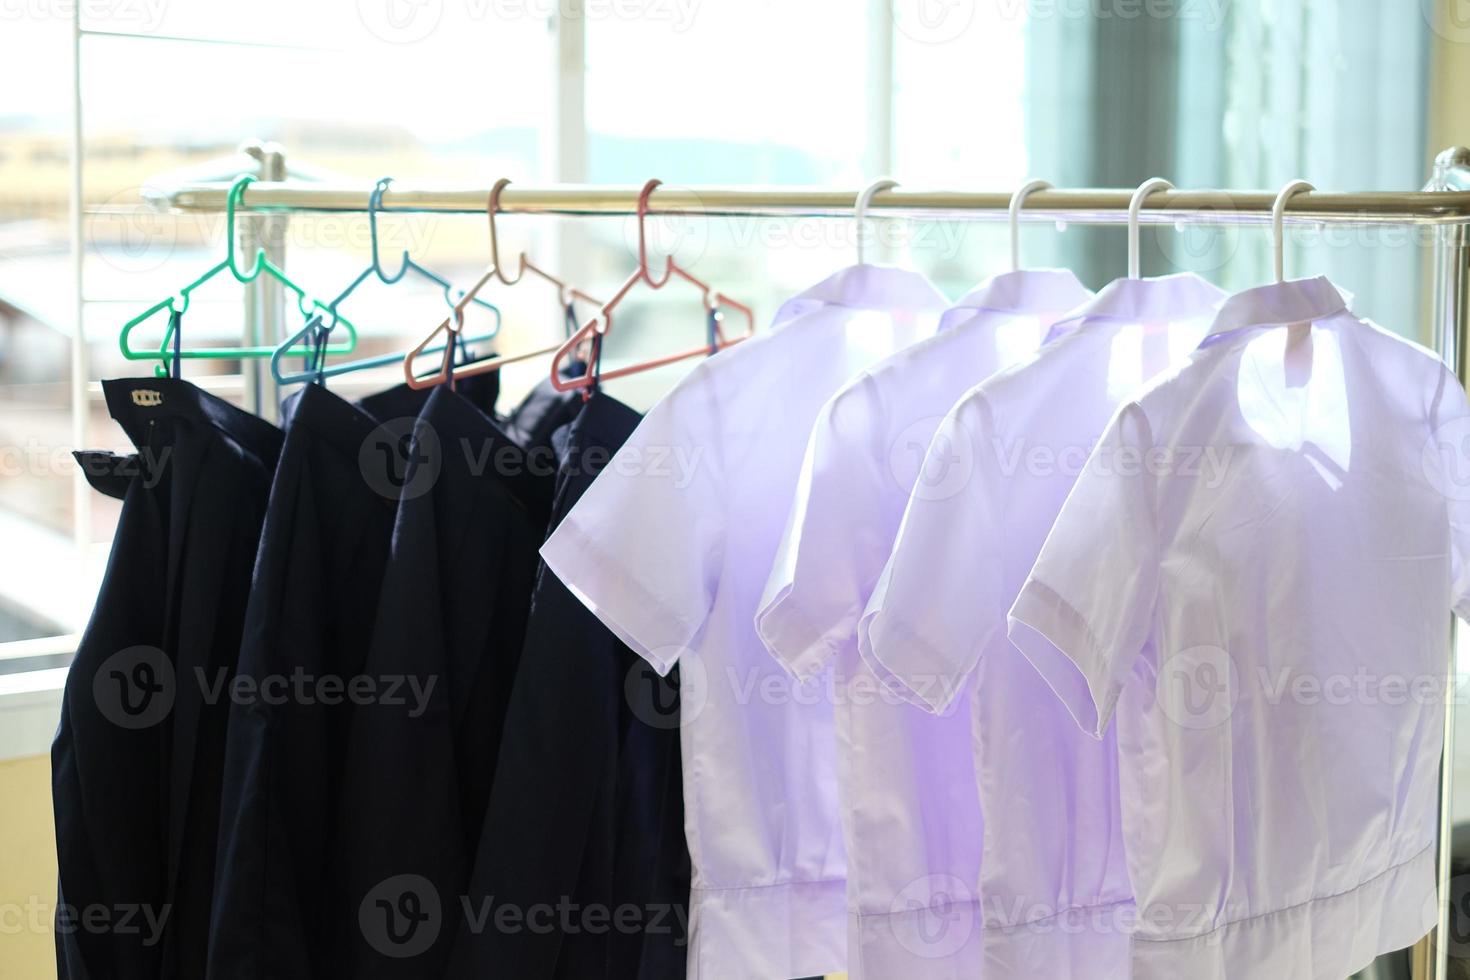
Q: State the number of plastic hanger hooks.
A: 8